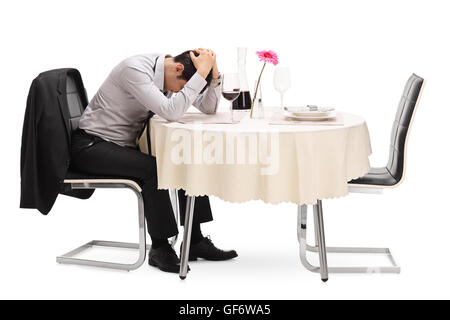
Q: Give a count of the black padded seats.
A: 2